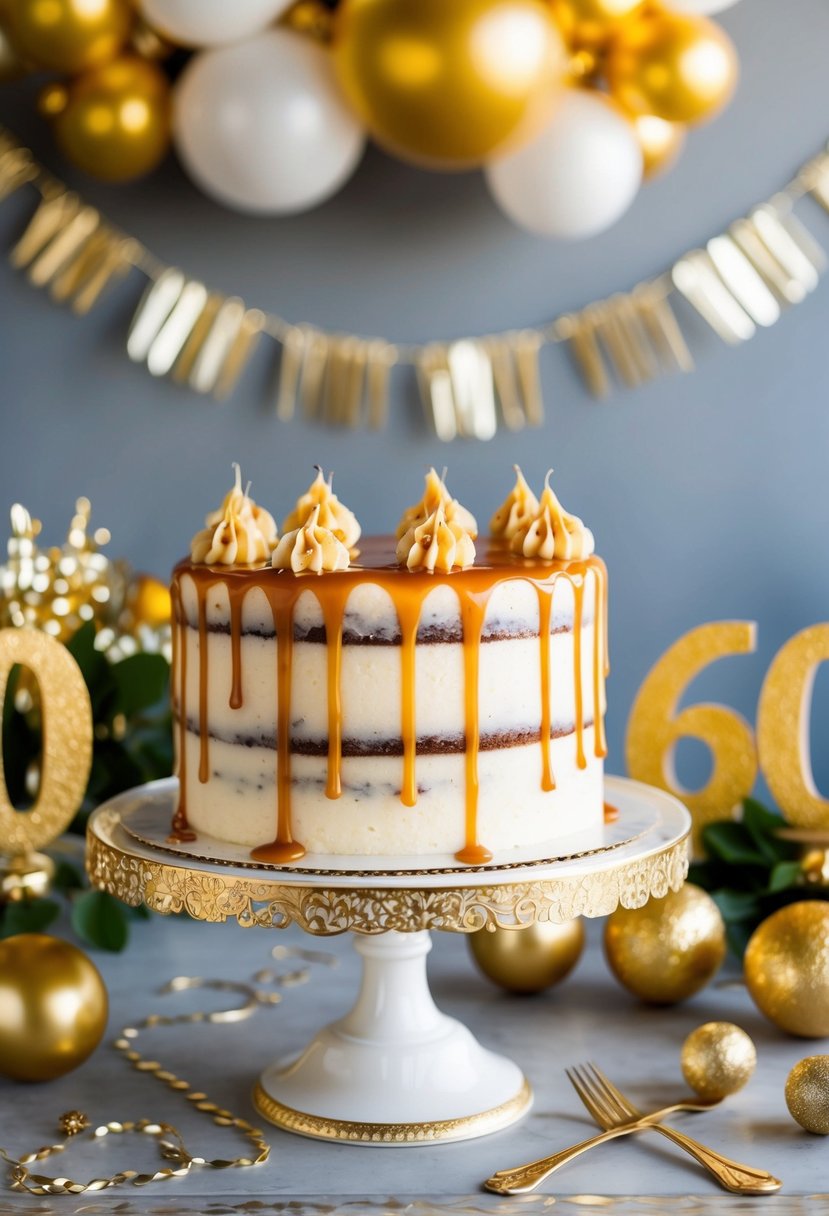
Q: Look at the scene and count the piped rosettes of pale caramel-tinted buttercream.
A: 8